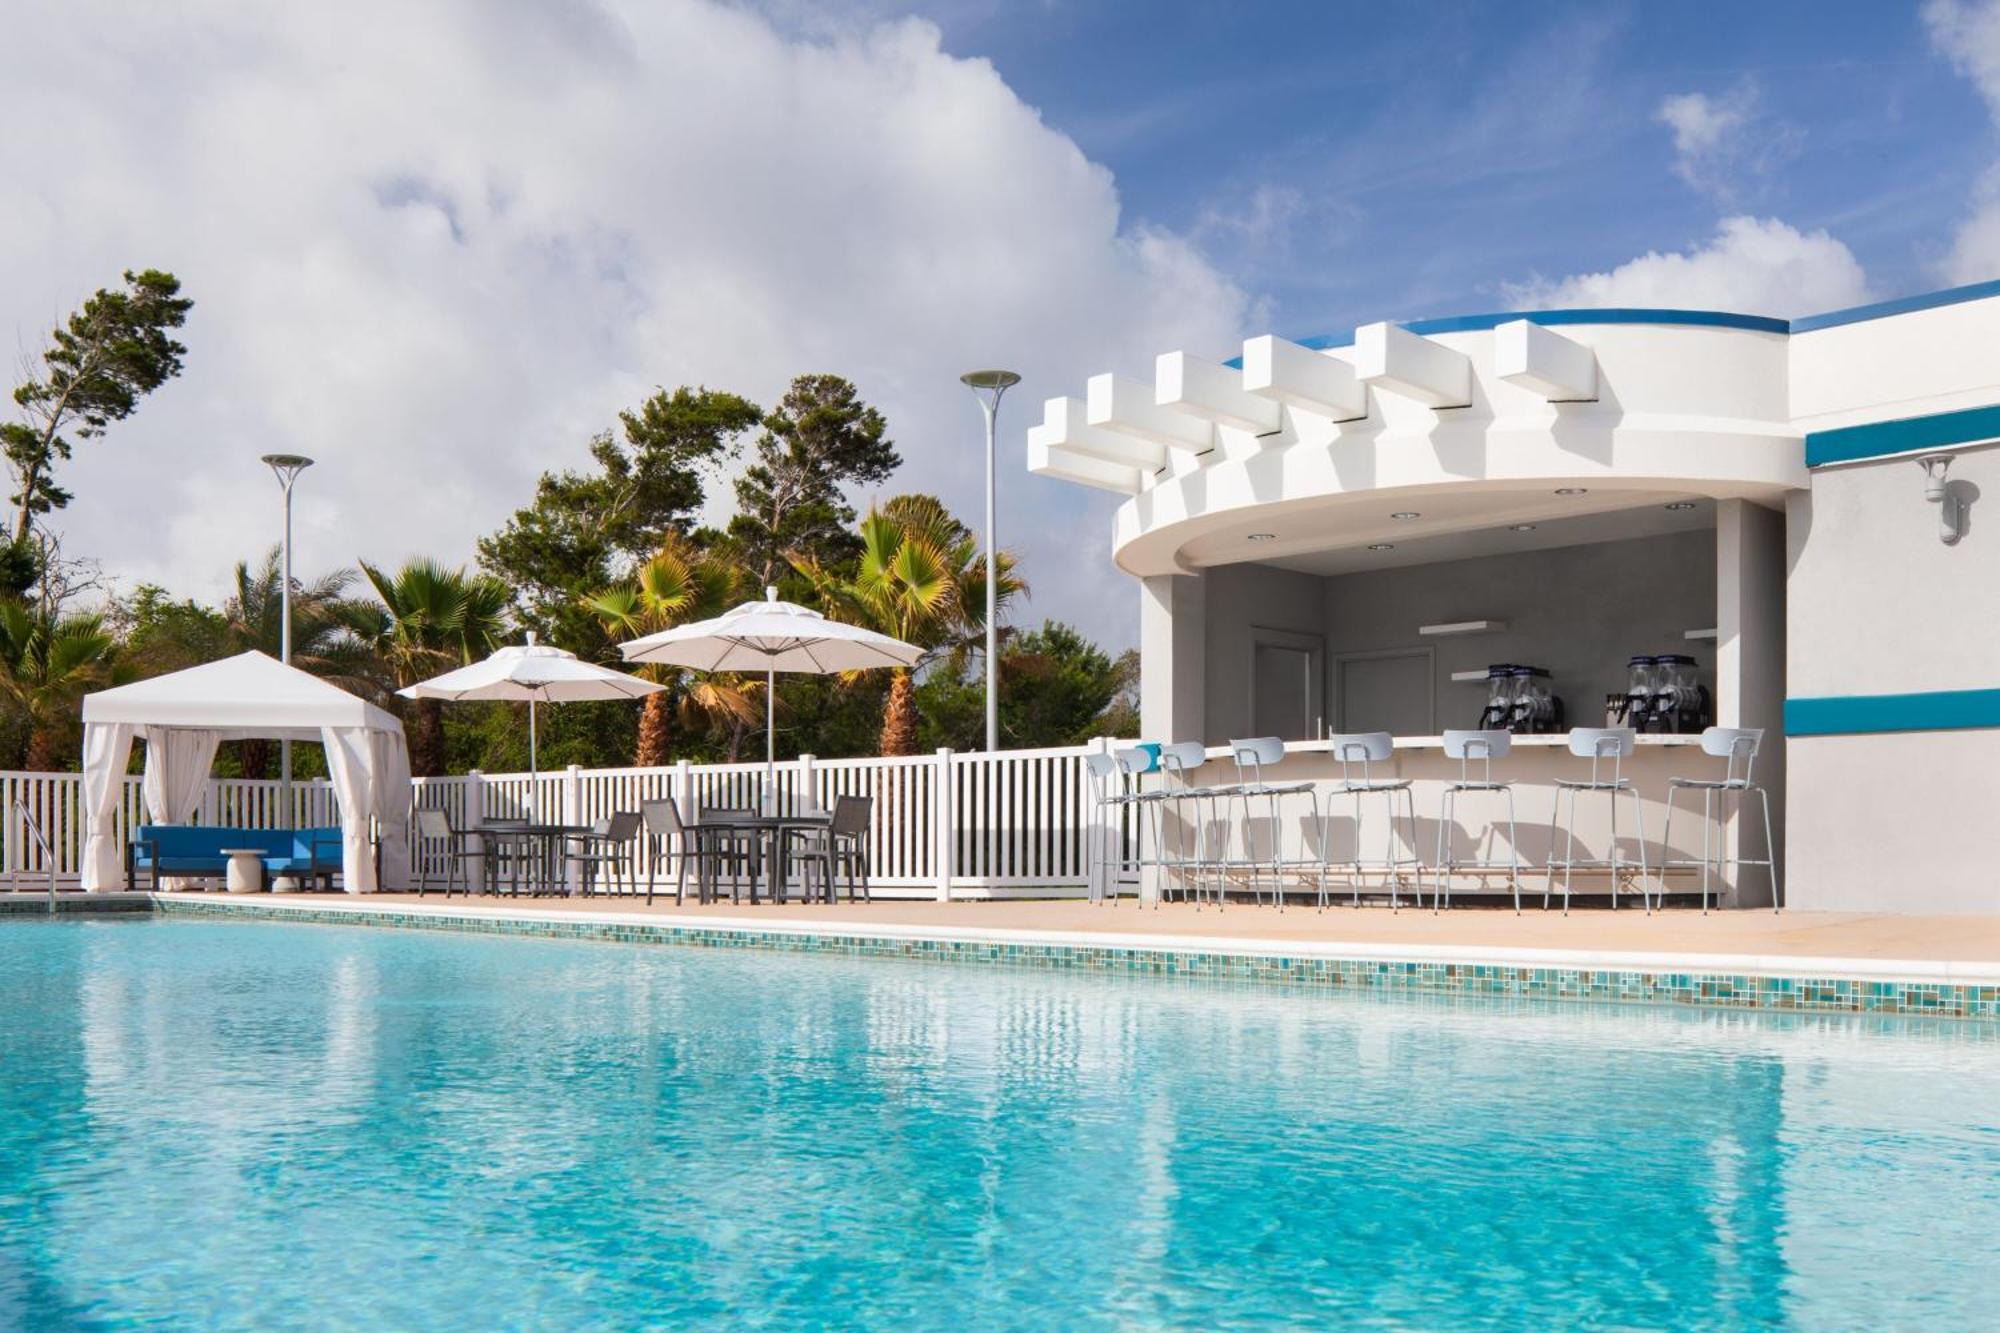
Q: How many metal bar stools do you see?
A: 8